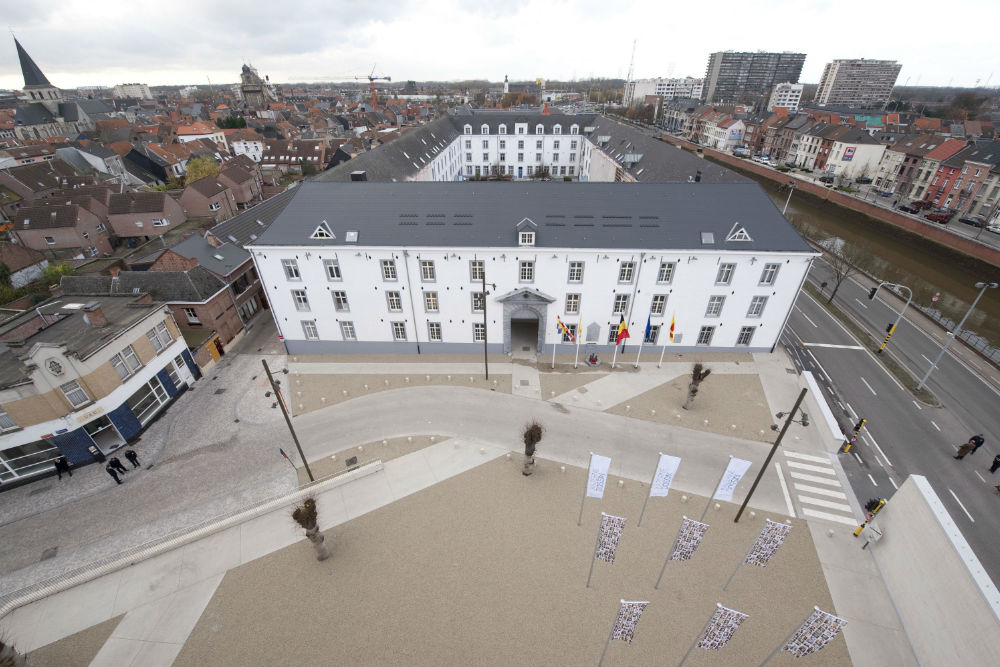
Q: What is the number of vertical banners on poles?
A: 9